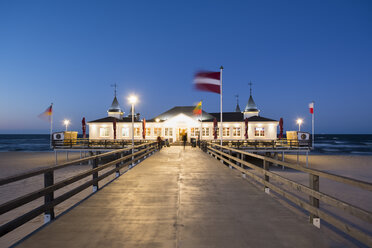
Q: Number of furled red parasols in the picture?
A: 6